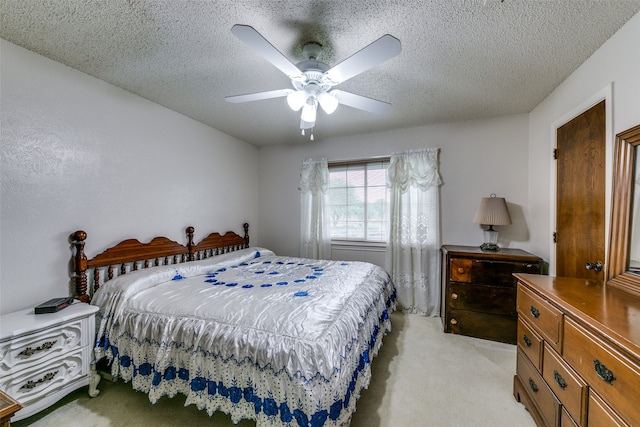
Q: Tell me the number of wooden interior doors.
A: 1